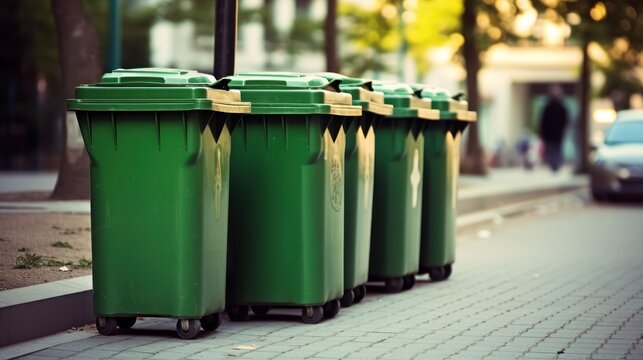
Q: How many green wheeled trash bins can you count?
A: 5